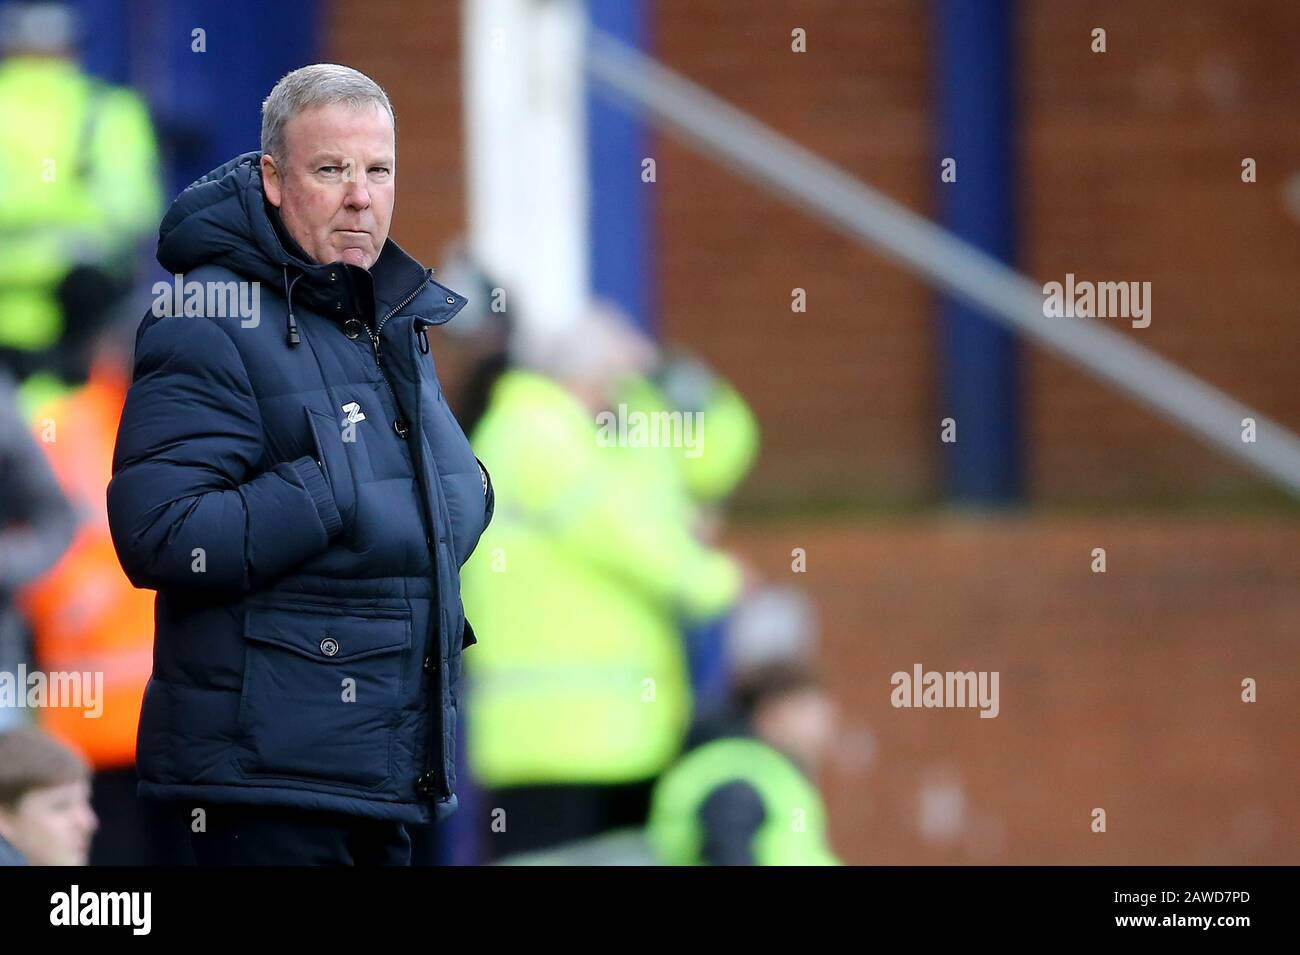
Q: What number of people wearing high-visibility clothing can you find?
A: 5